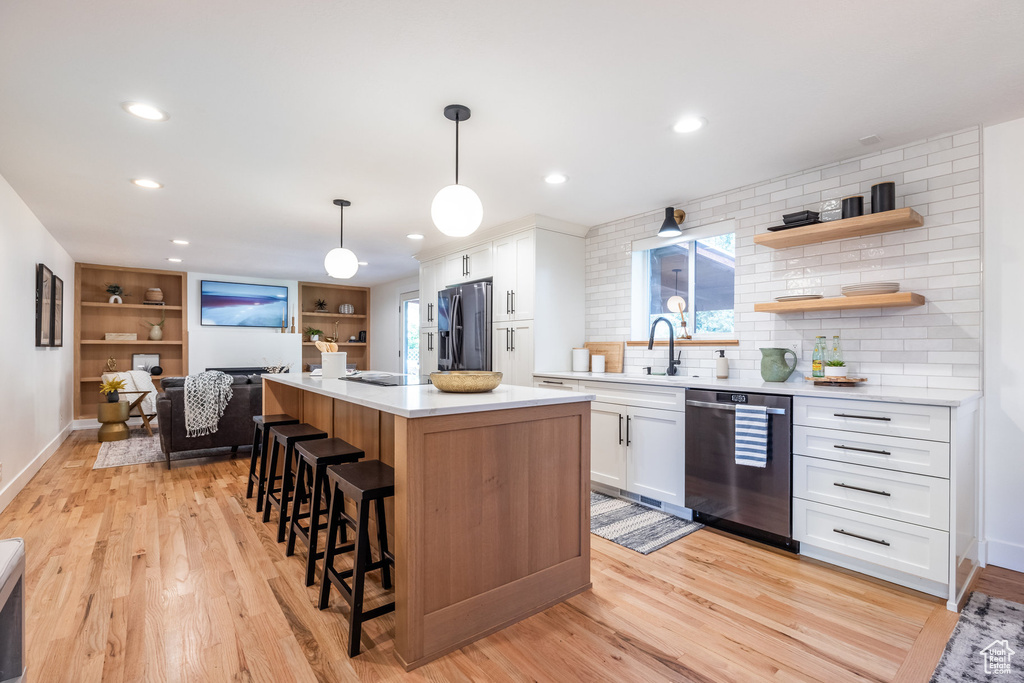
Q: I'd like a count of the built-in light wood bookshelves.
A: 2